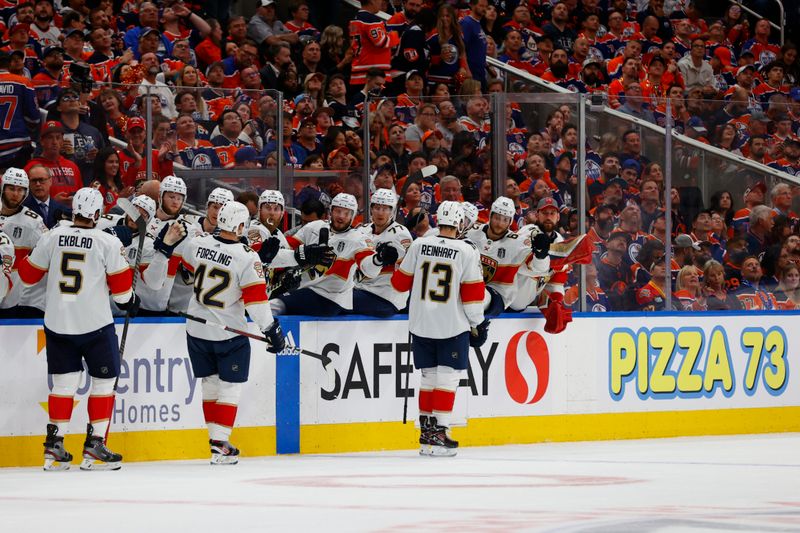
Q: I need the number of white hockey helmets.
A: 12